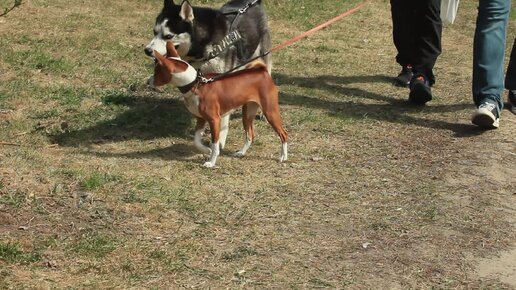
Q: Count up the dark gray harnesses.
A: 1